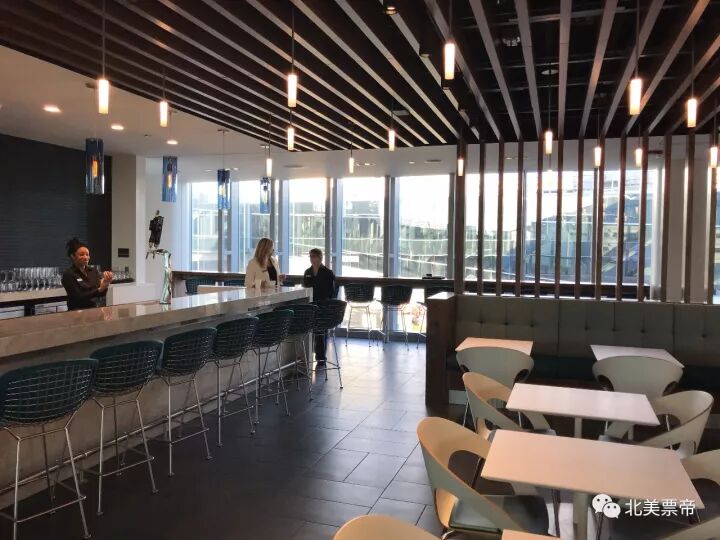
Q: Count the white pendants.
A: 15